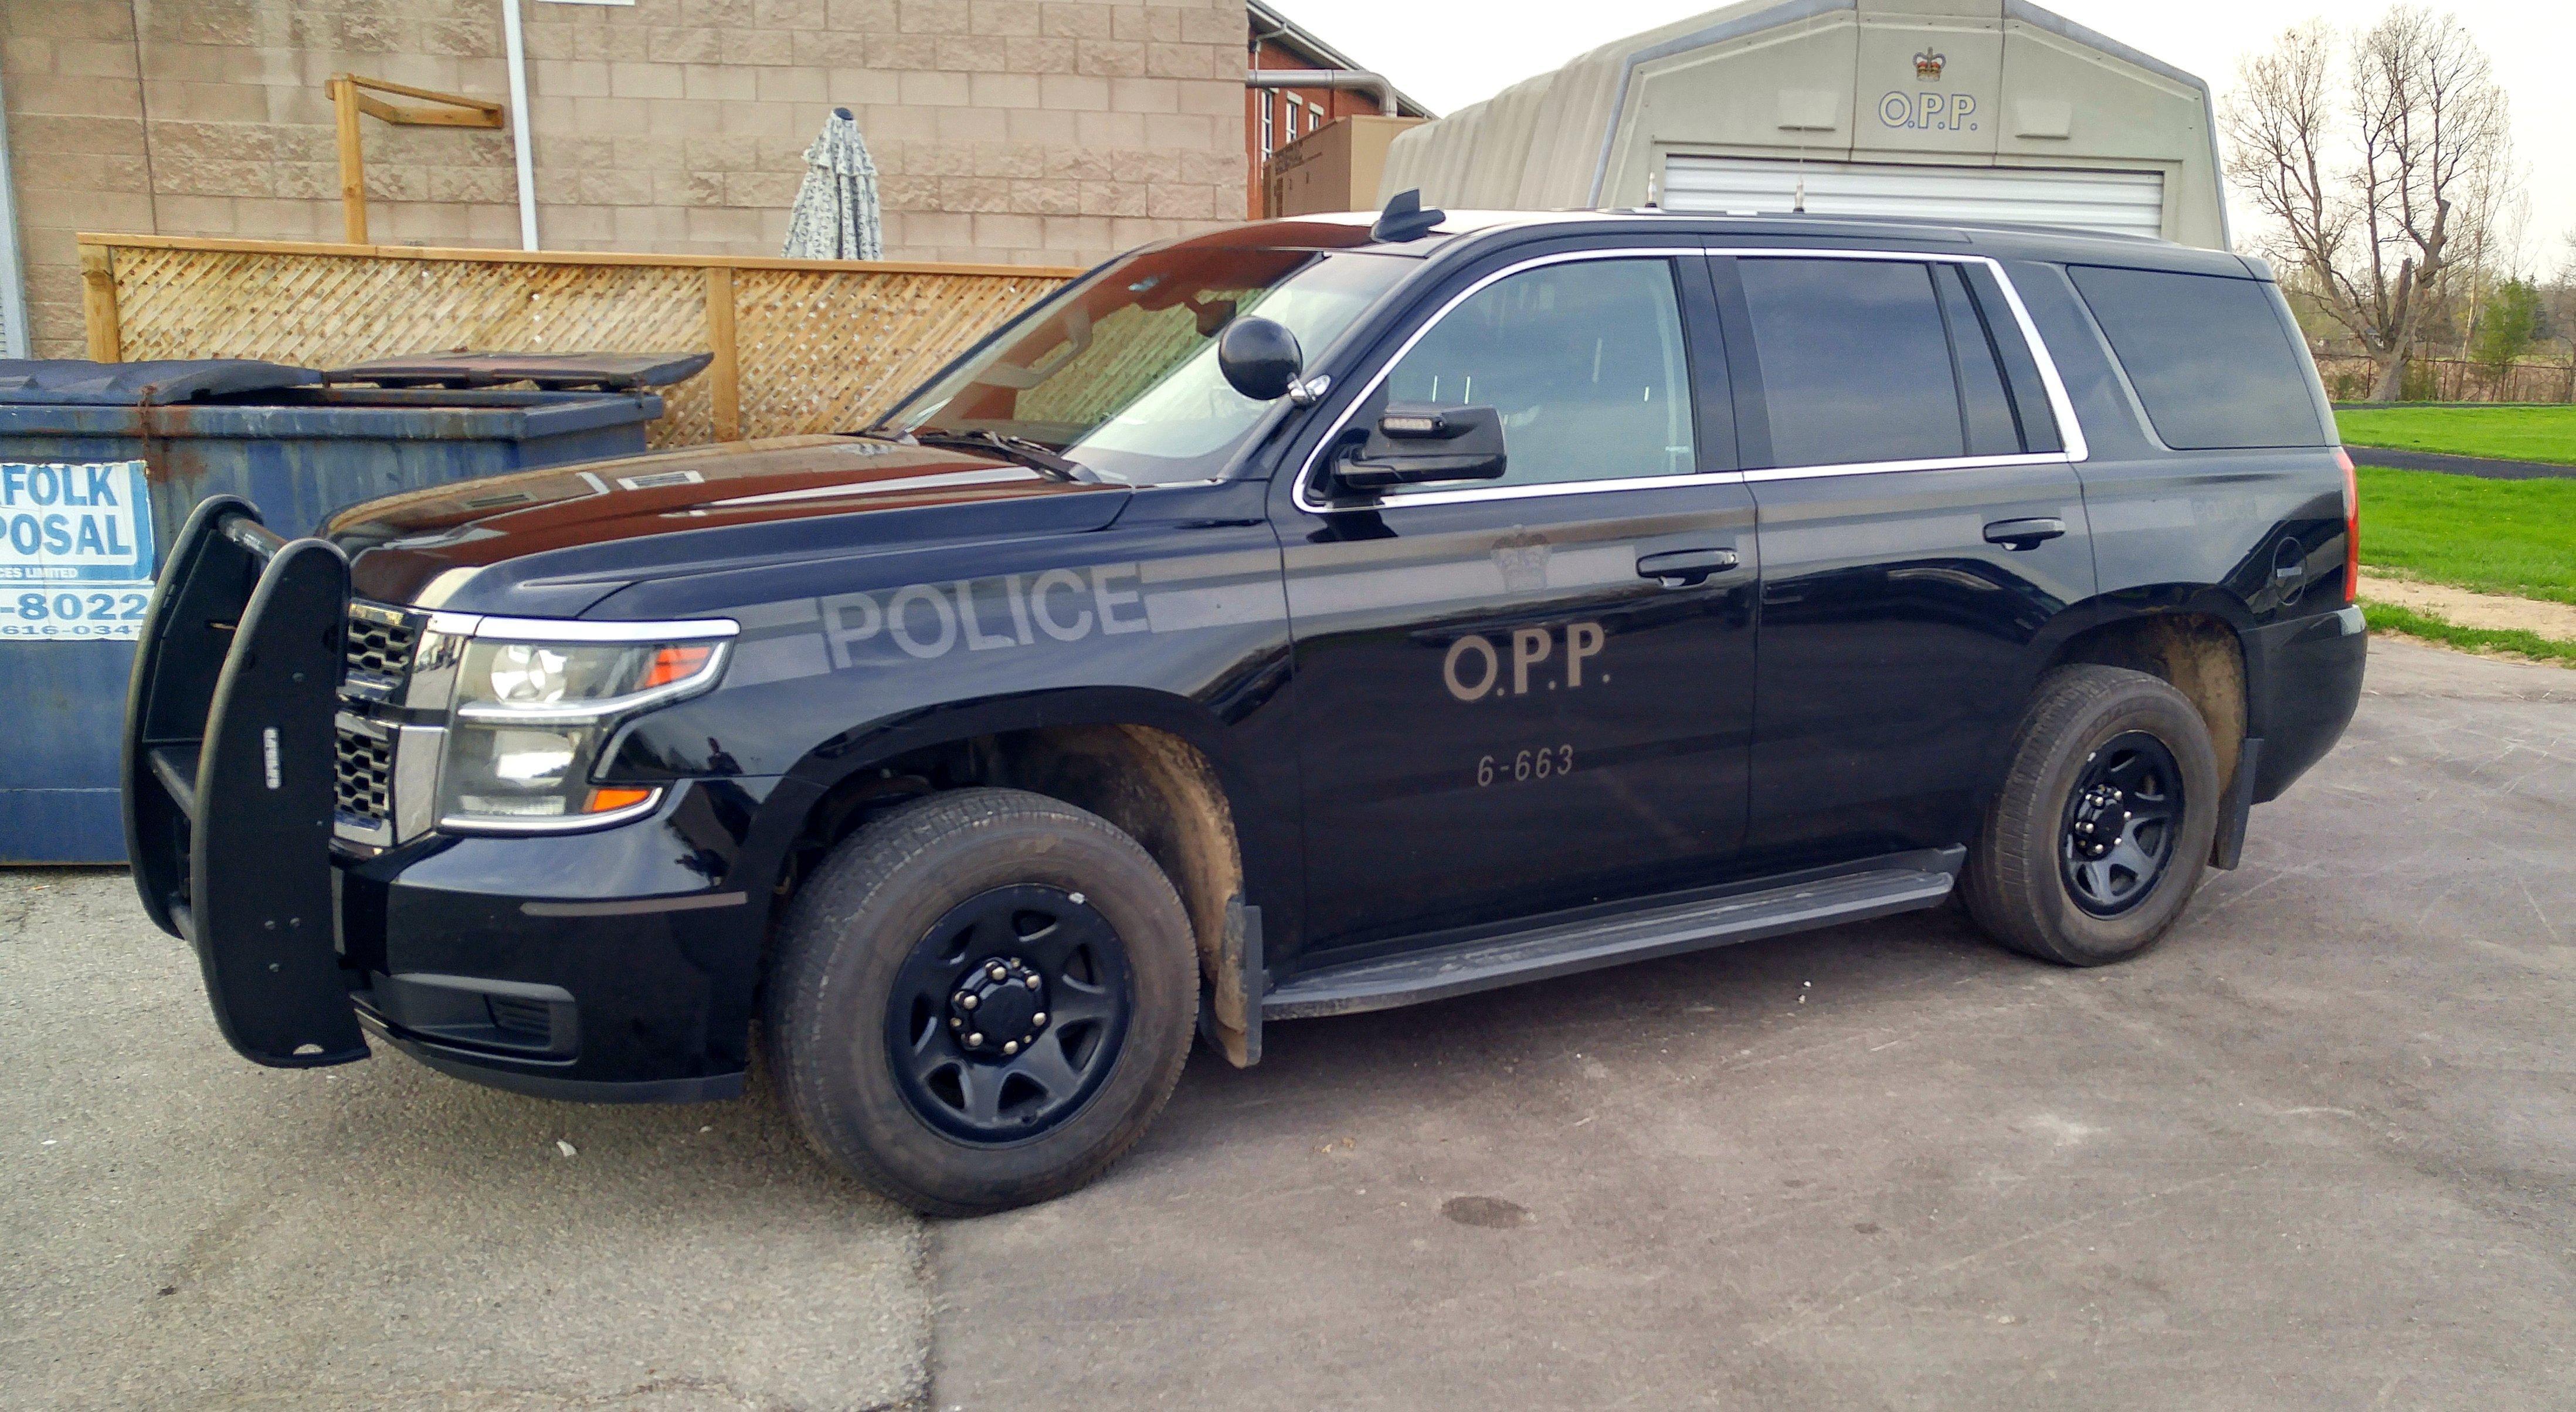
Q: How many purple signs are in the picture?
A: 0